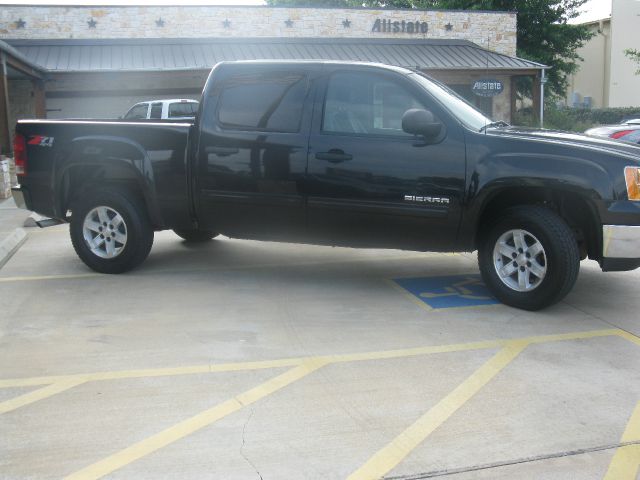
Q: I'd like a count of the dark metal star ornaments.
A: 7